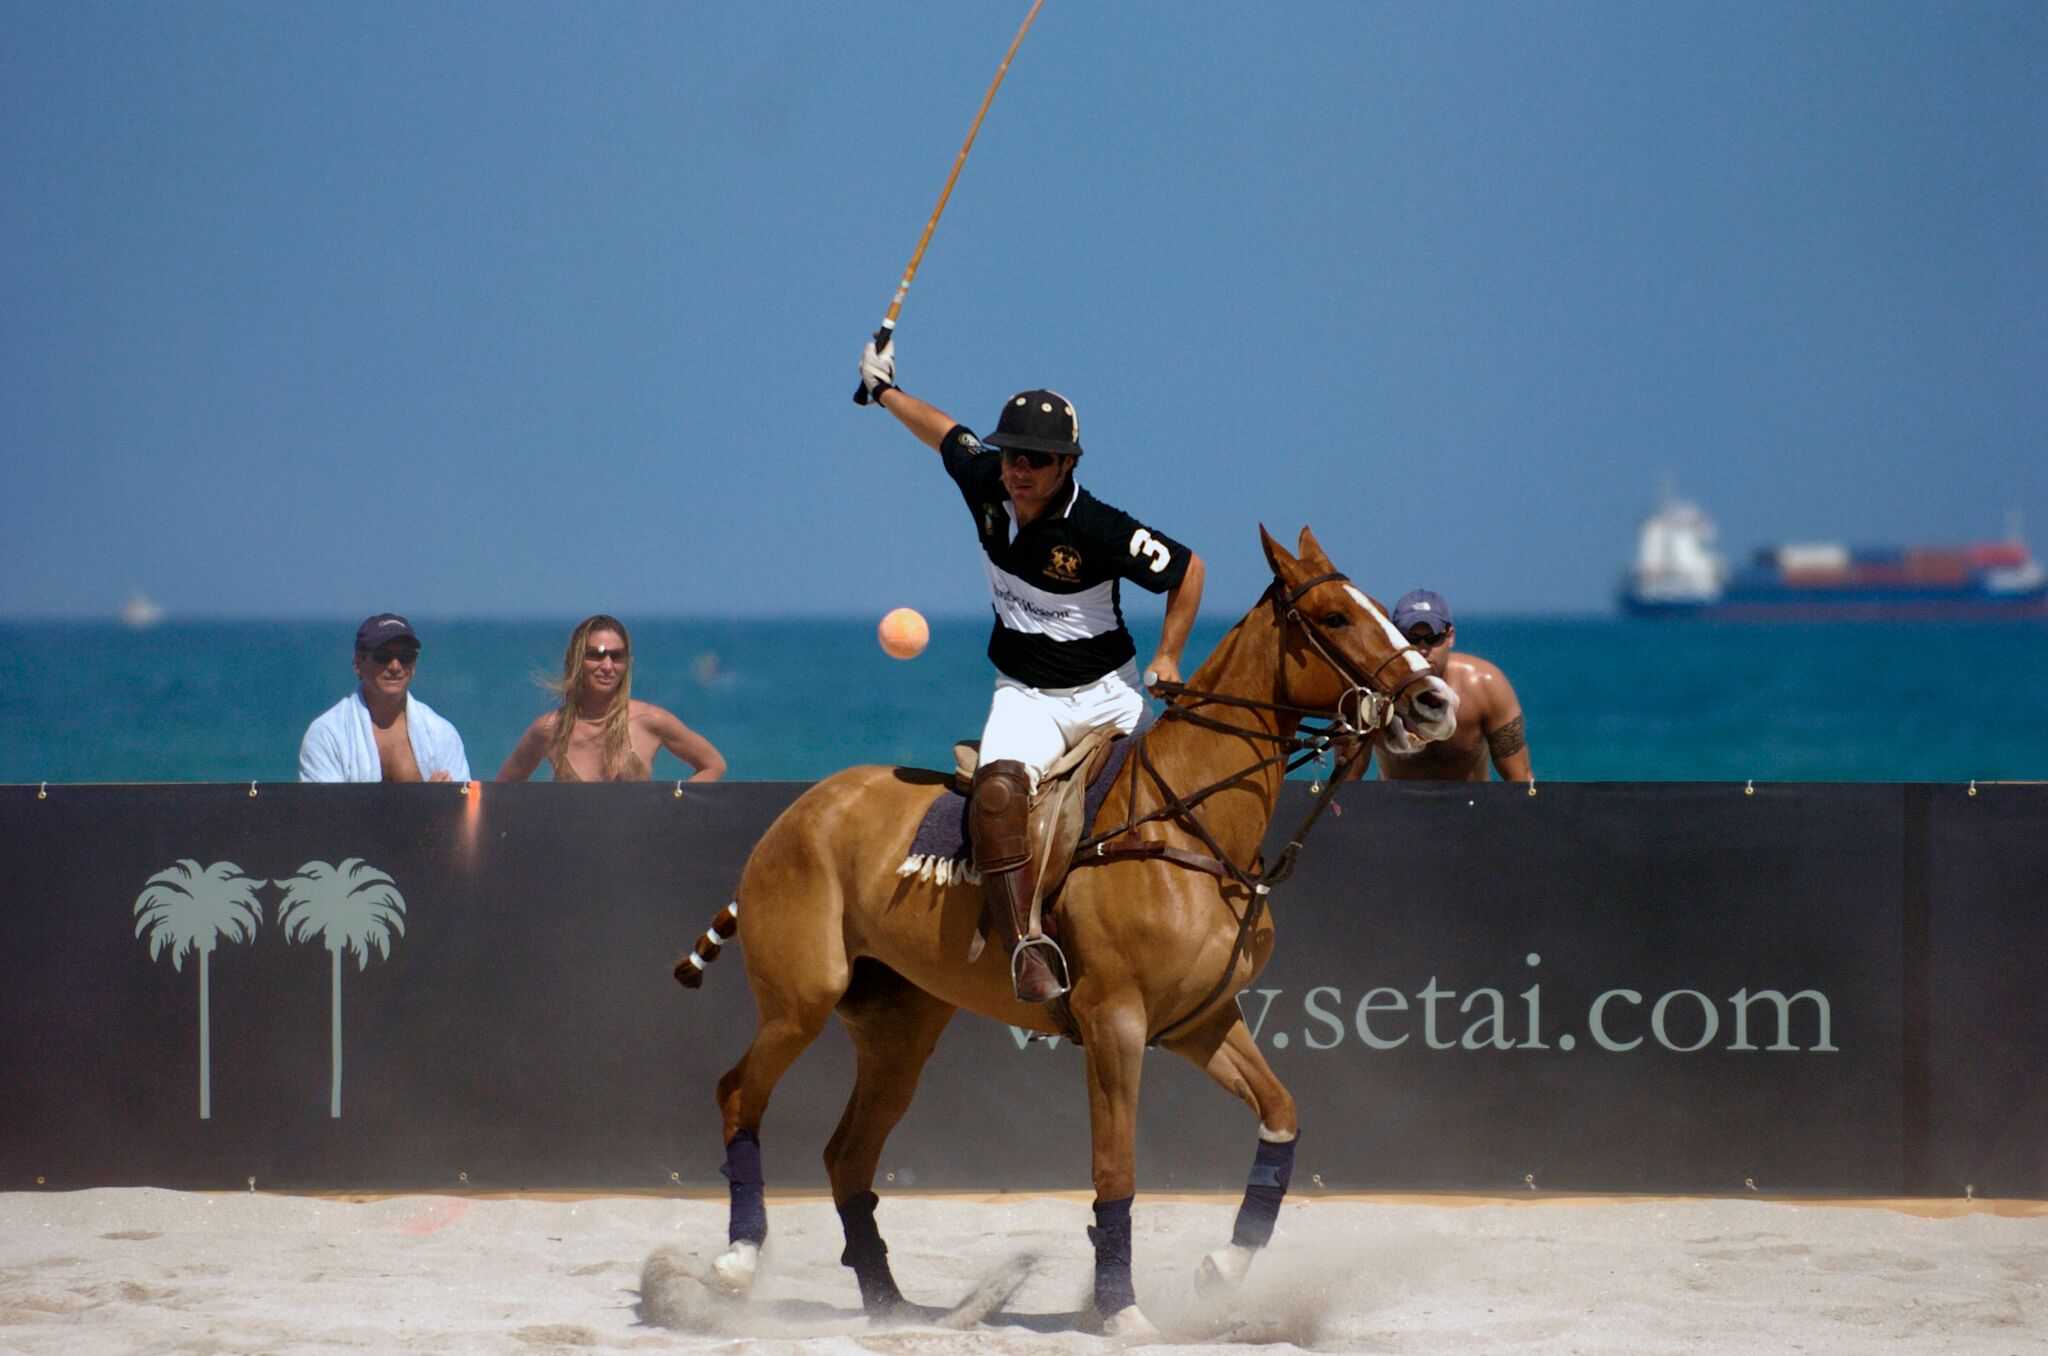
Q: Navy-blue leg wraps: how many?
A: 4